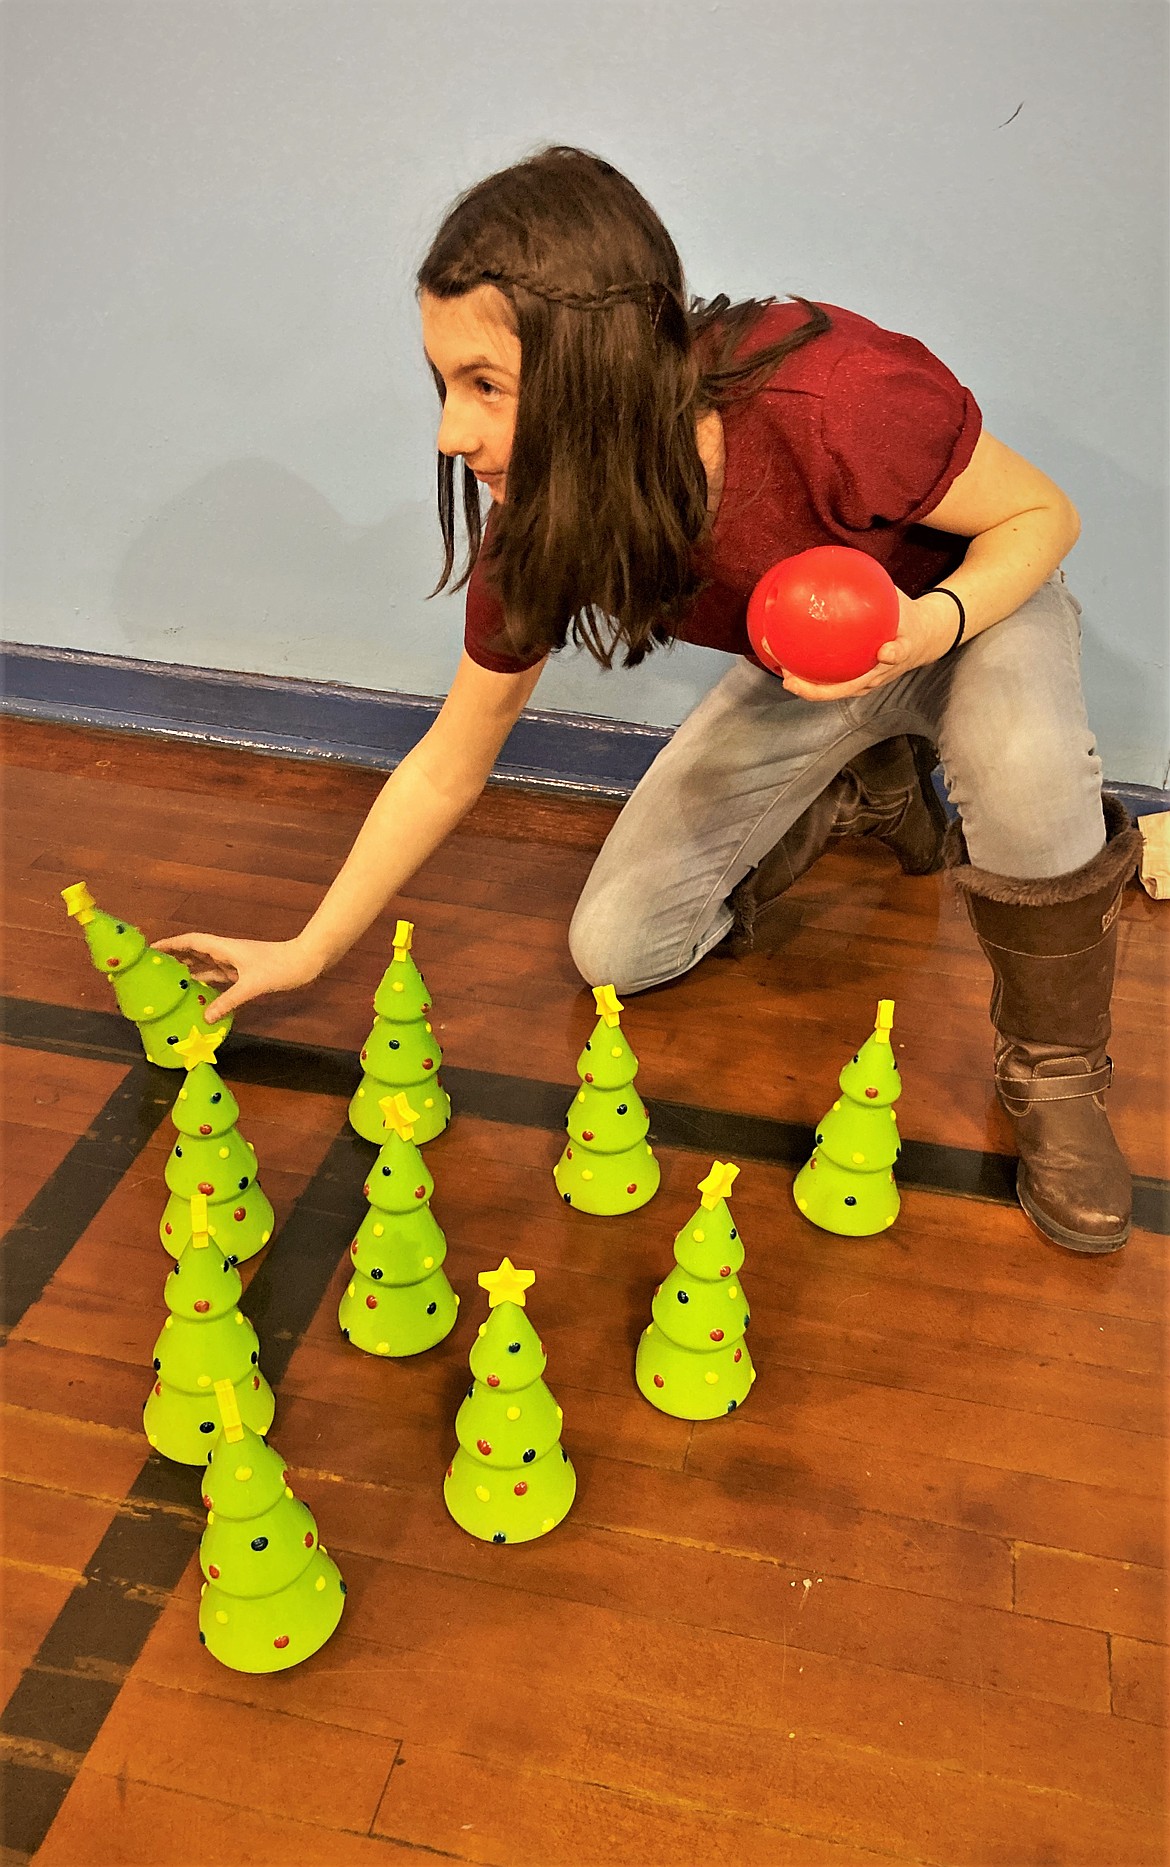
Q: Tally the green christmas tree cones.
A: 10